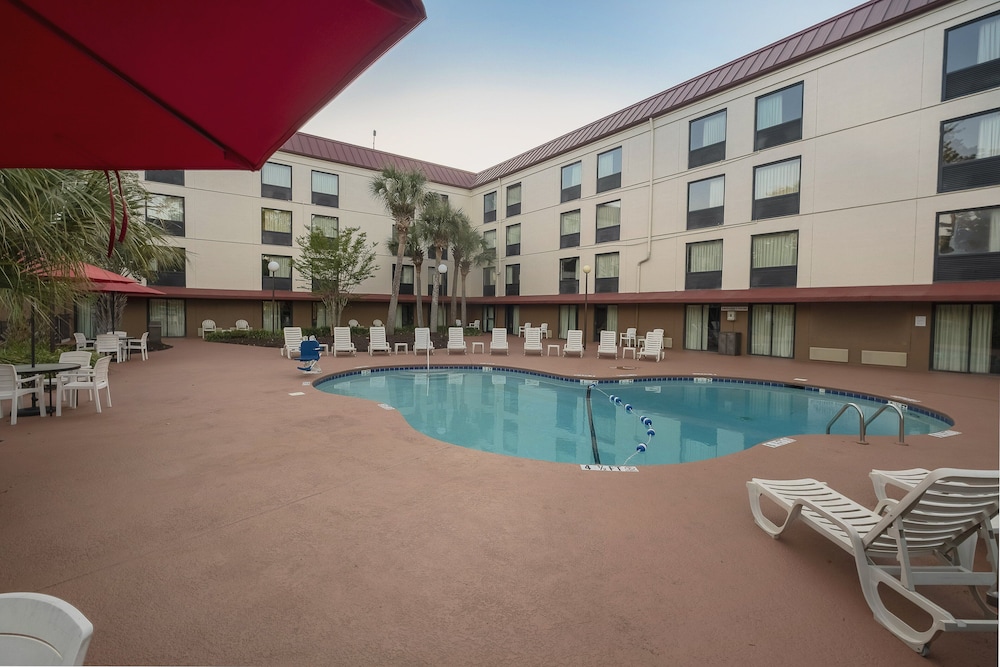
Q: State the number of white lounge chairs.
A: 12